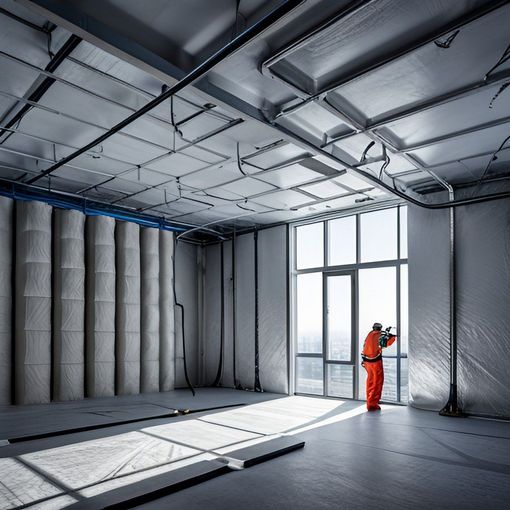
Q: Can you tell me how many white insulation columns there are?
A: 7